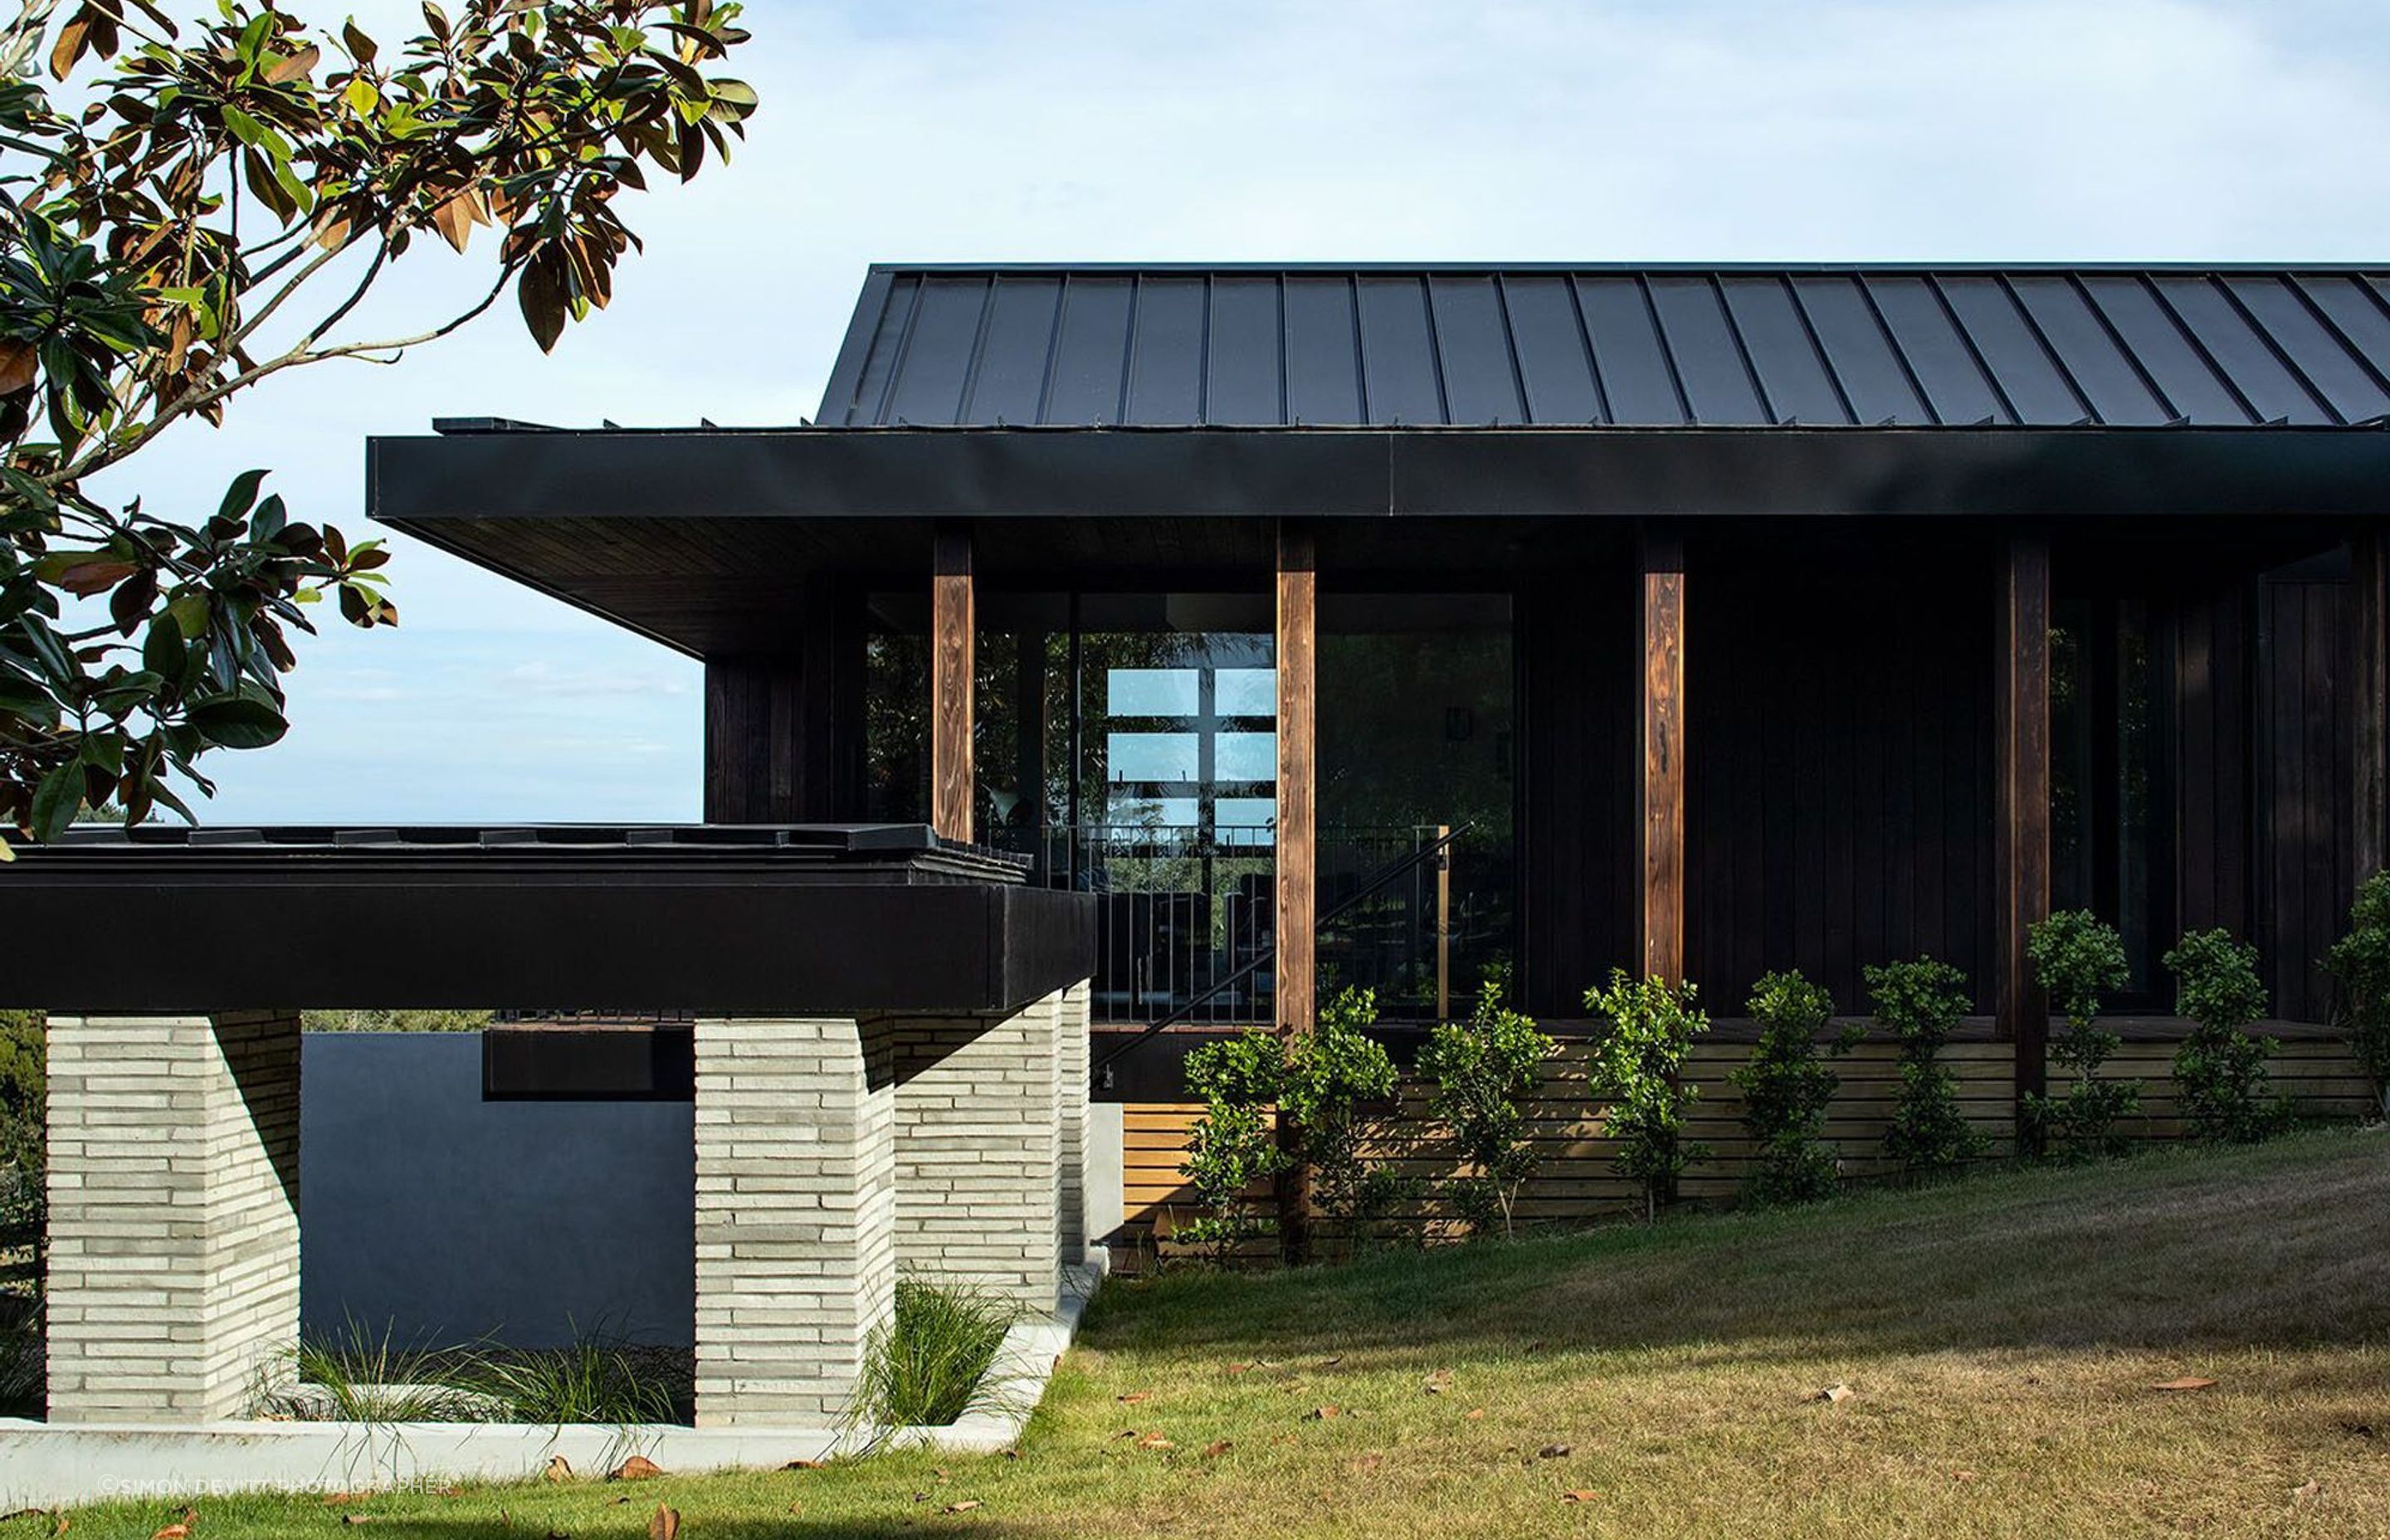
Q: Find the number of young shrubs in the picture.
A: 9